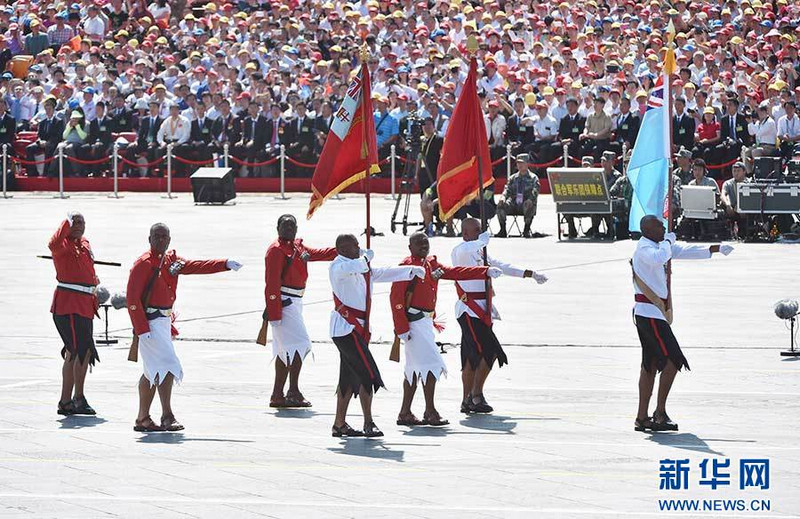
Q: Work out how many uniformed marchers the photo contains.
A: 7